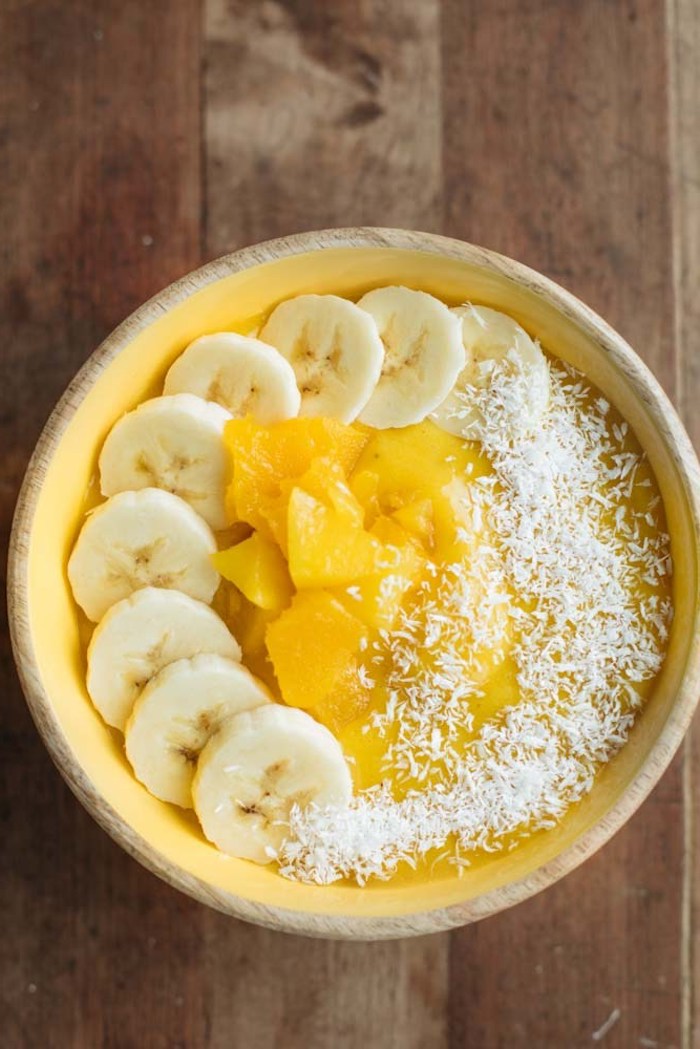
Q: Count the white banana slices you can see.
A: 9